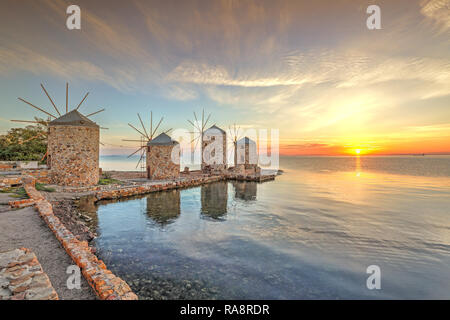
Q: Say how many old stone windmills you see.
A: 4